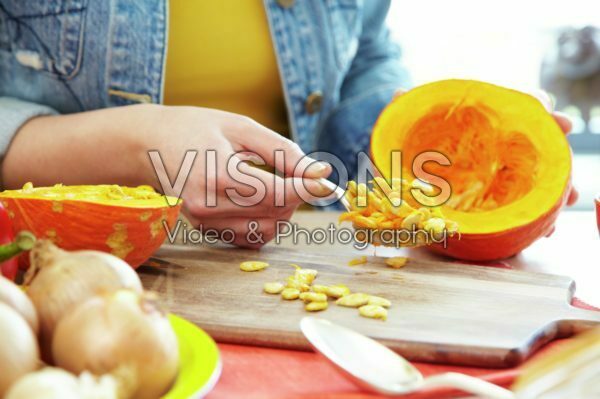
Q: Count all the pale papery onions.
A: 5